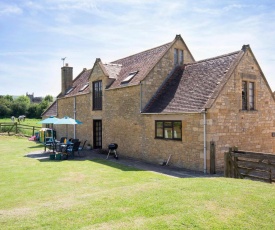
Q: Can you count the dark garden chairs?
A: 4